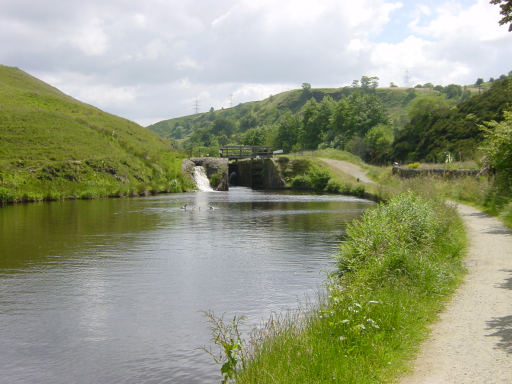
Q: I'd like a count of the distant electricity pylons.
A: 3